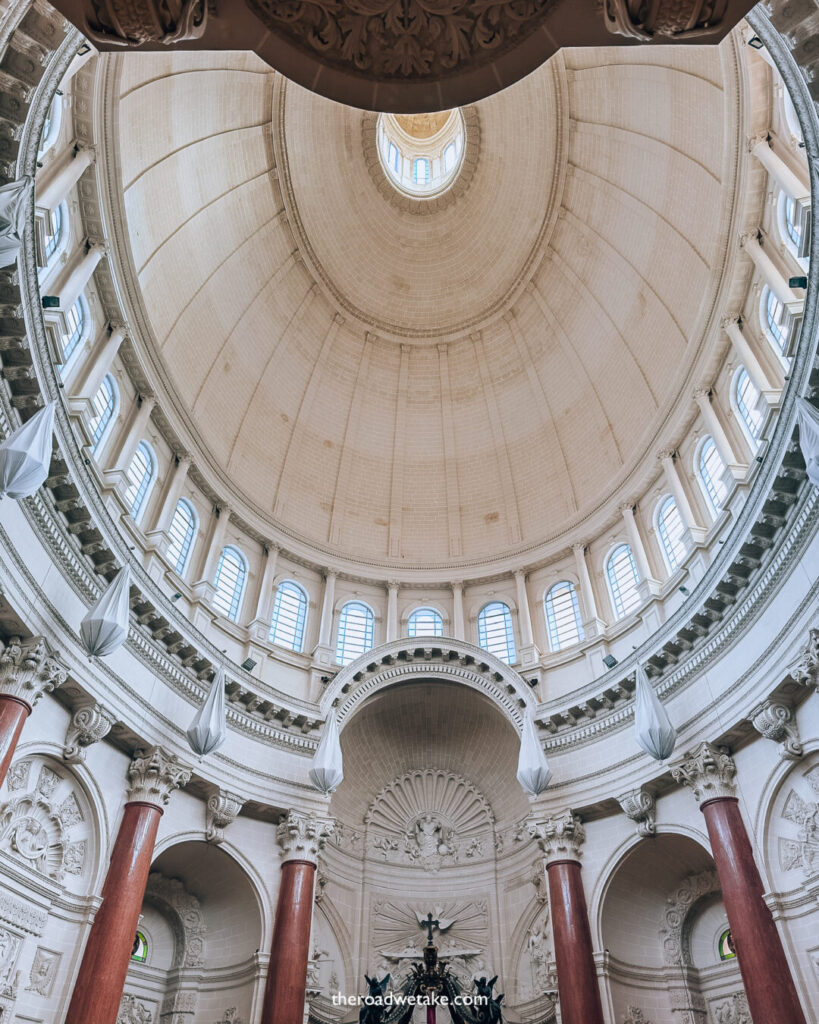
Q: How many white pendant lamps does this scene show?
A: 8